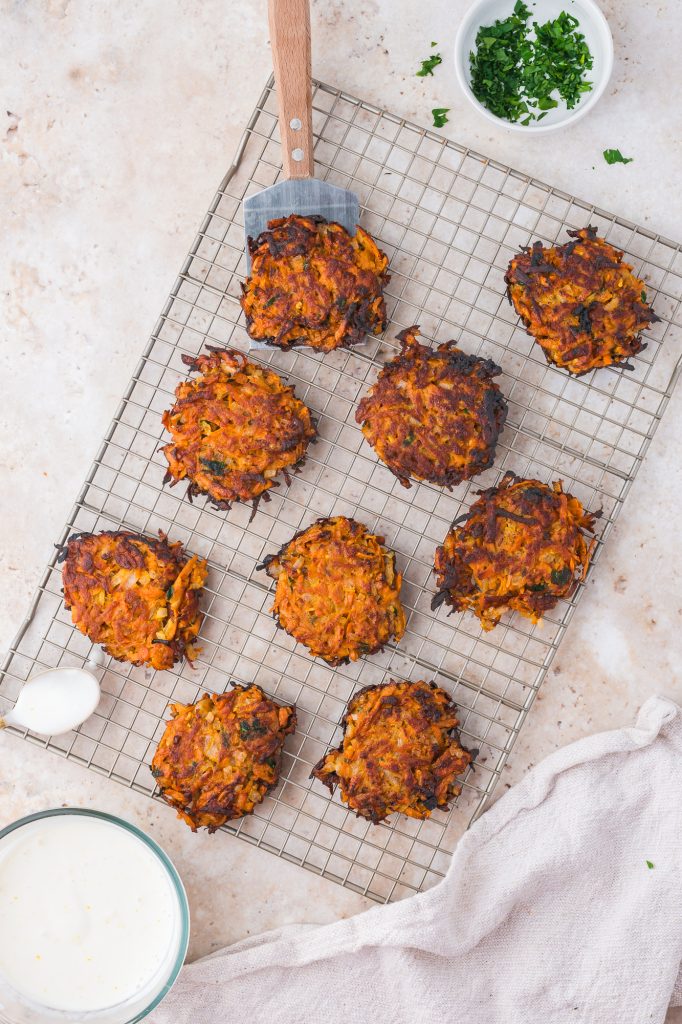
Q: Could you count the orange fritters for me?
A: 9